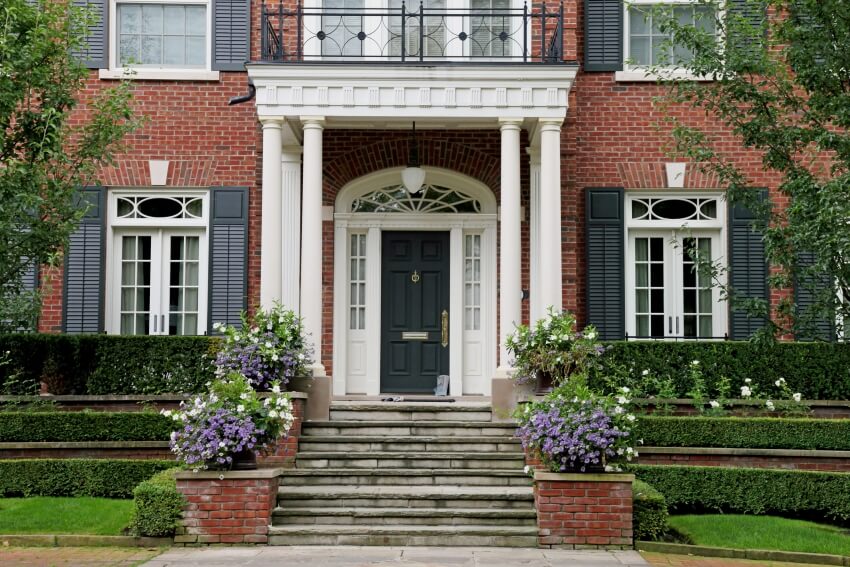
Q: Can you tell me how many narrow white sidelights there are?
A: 2